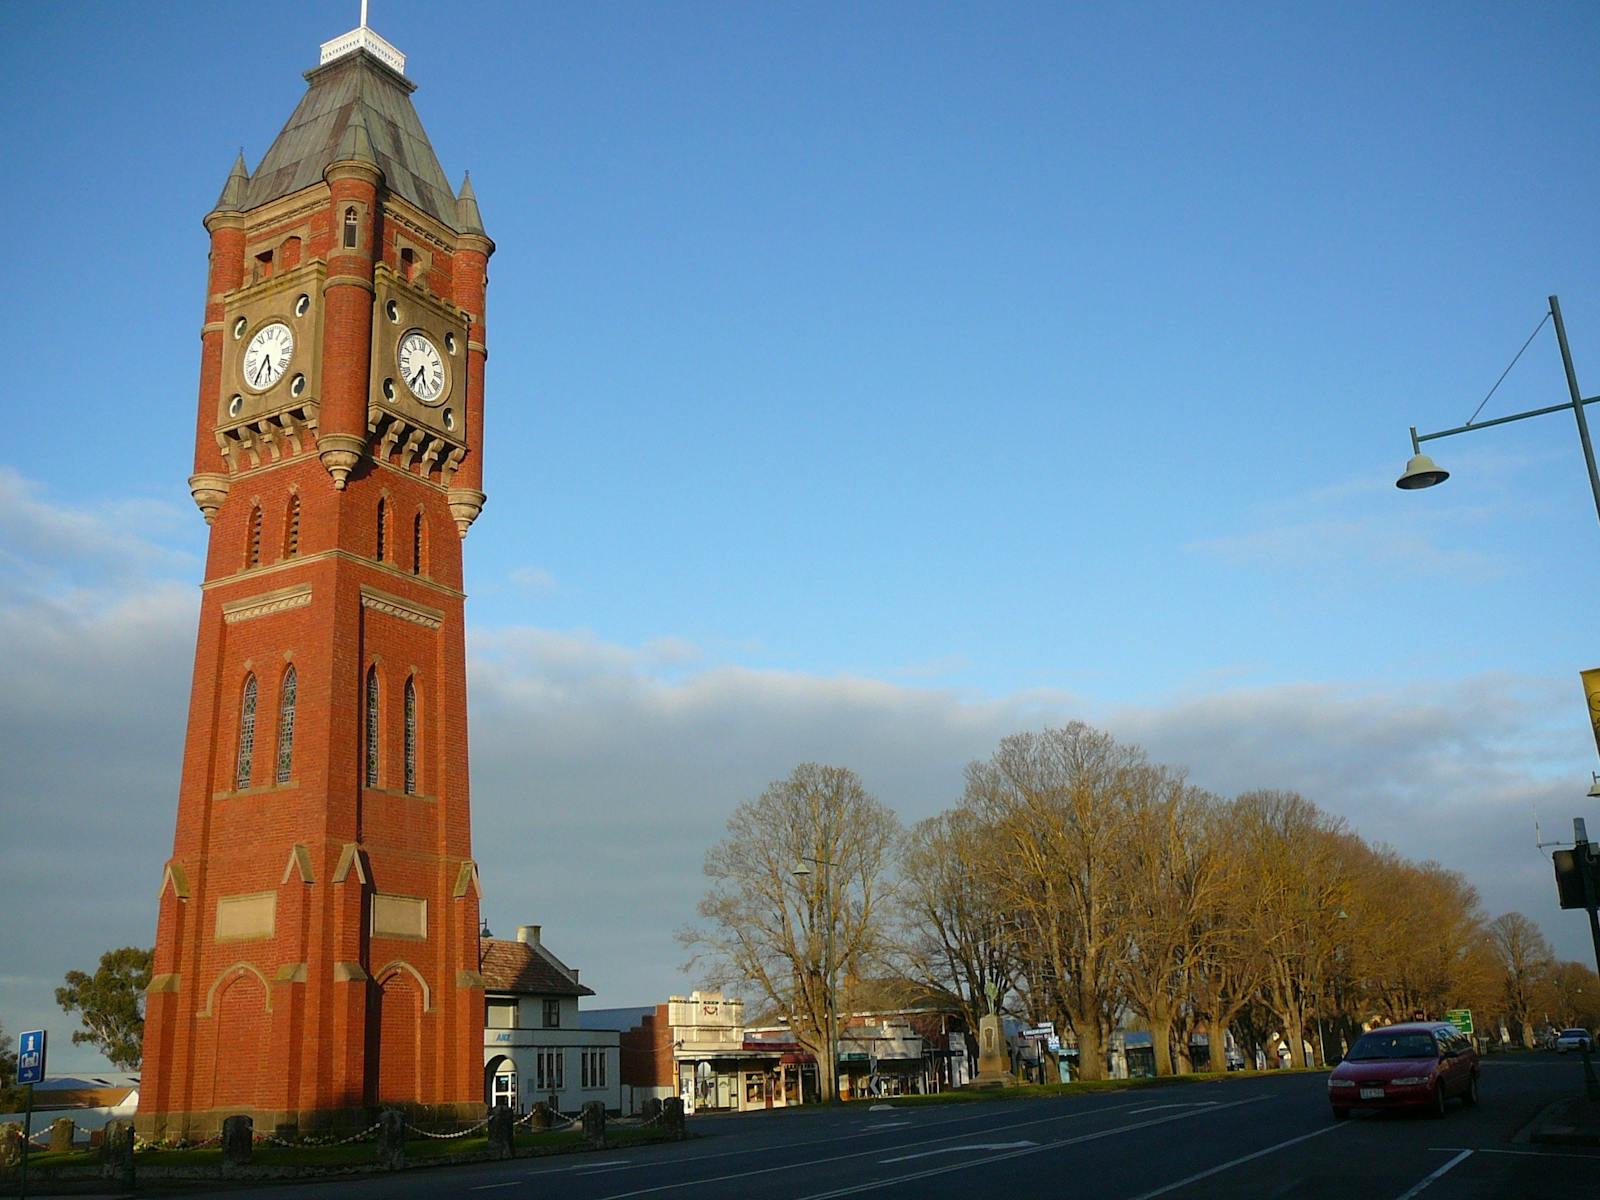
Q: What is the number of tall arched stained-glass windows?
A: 4